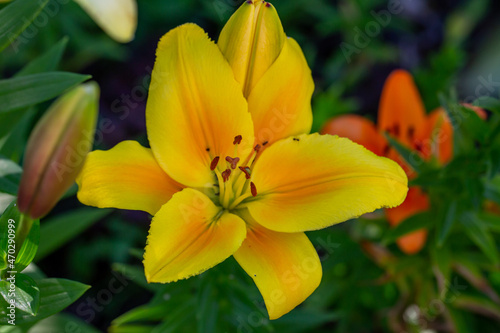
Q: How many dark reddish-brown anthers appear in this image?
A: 6